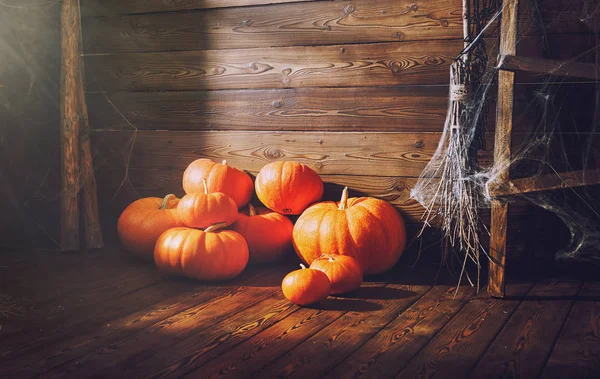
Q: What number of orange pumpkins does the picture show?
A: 9